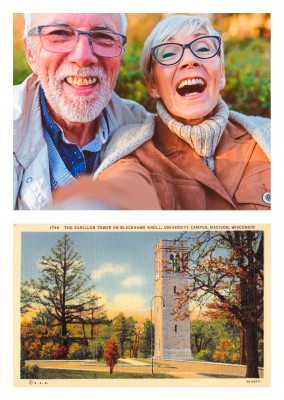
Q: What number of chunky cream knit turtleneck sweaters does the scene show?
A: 1